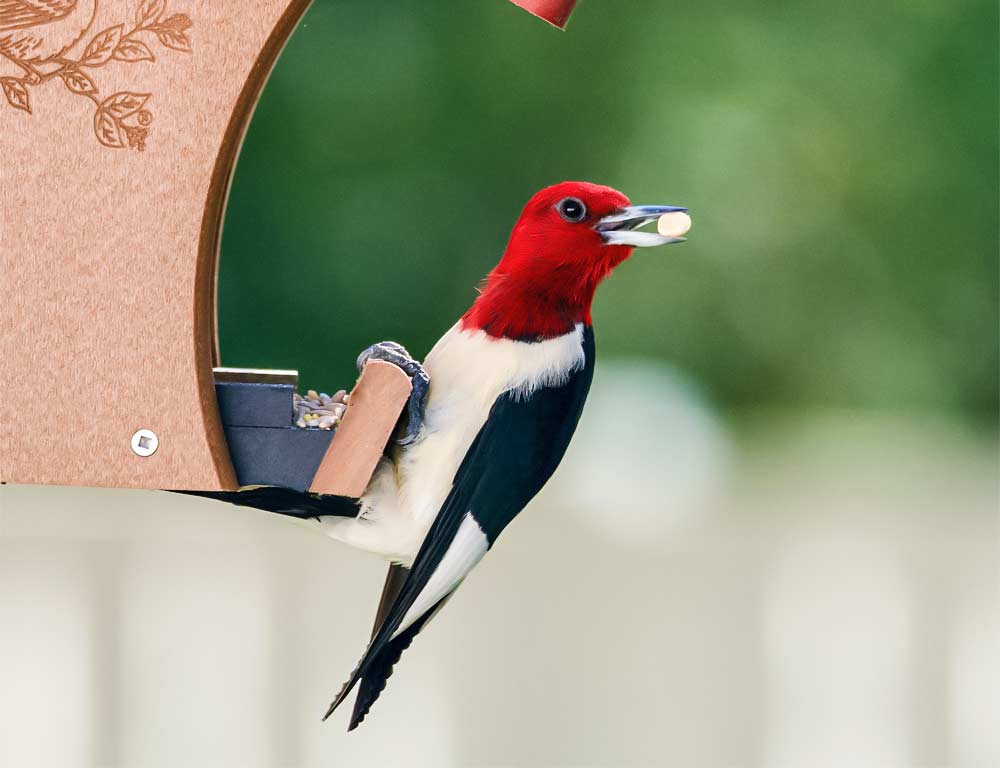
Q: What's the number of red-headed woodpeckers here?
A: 1